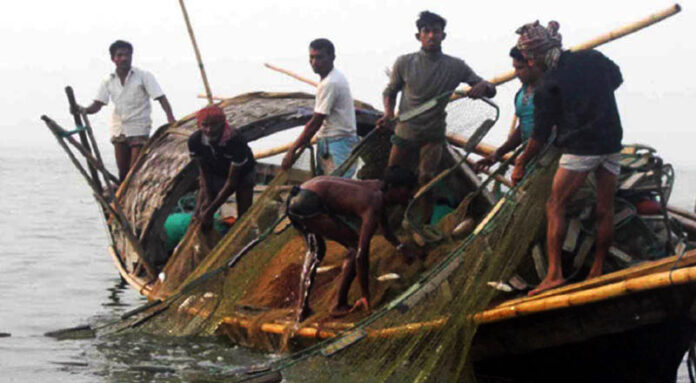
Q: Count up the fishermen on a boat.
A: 7